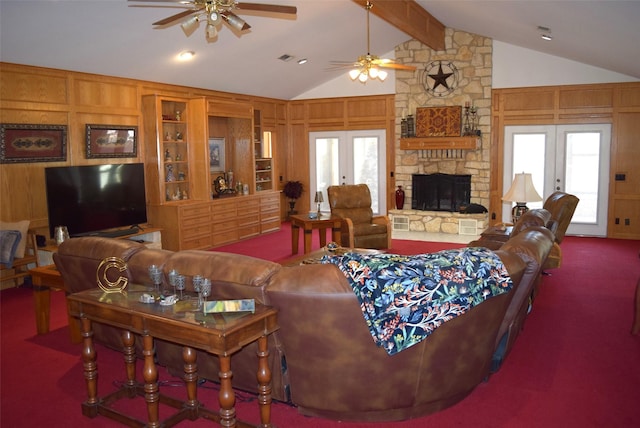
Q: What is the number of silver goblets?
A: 6